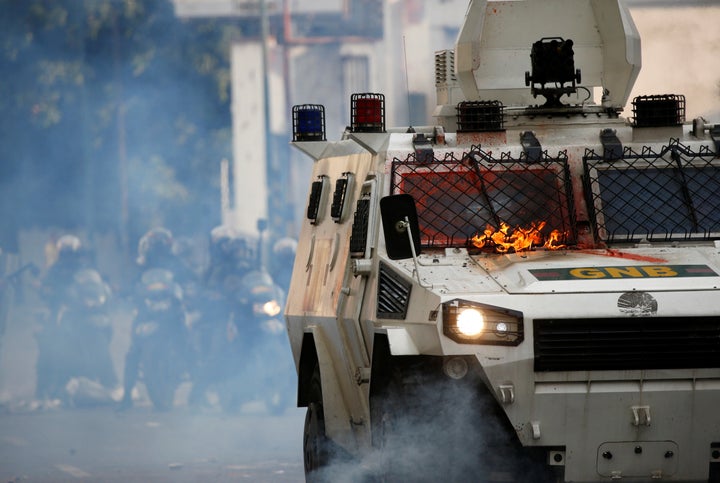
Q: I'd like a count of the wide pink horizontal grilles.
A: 0